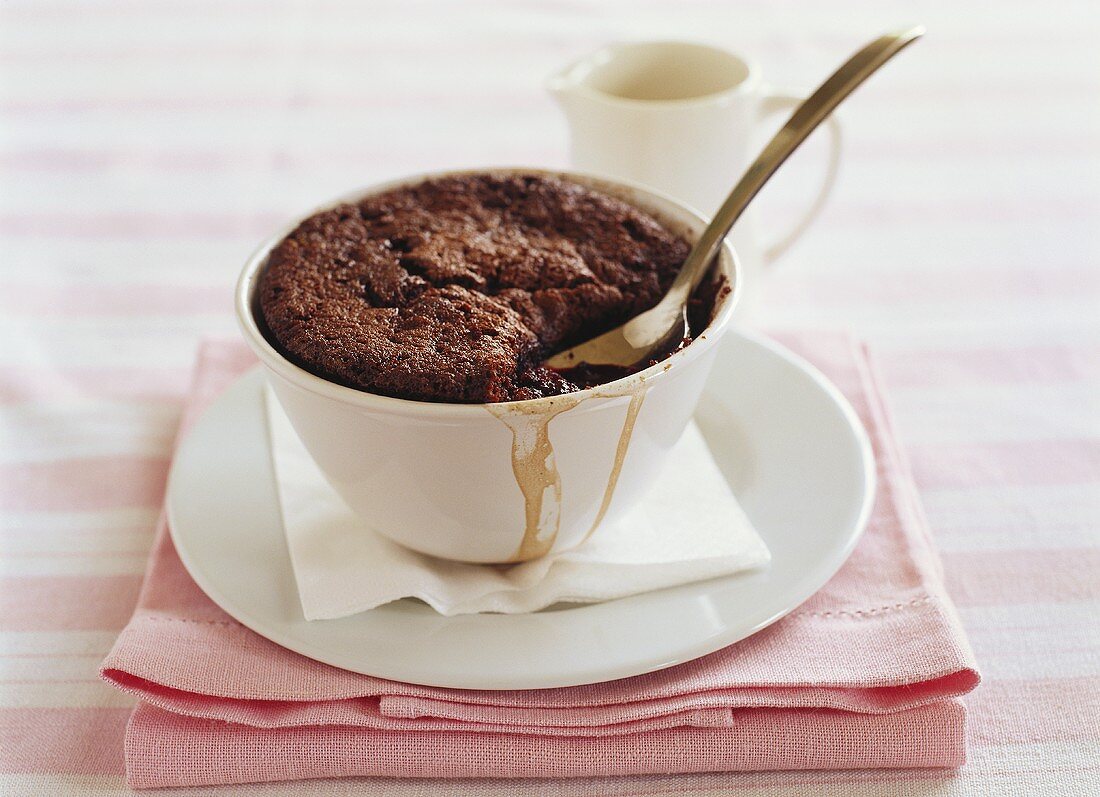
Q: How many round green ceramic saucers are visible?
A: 0